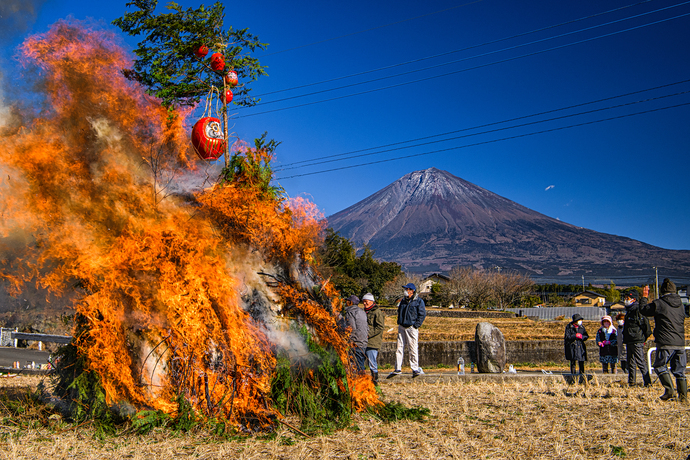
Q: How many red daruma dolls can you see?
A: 5